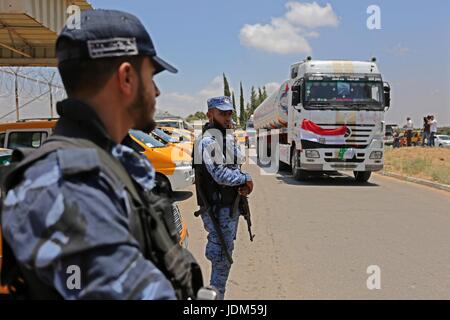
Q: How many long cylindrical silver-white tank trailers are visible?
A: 1